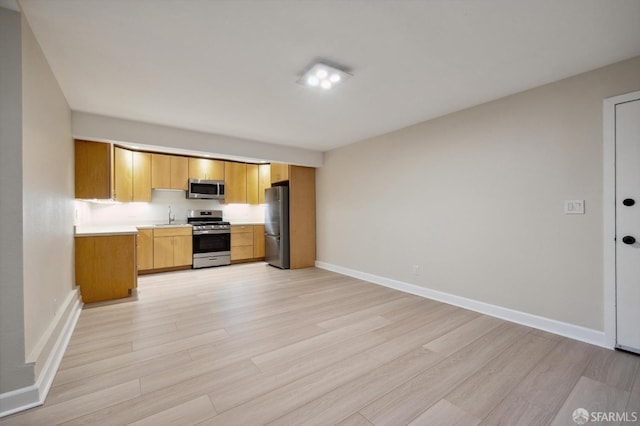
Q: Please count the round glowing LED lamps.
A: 4